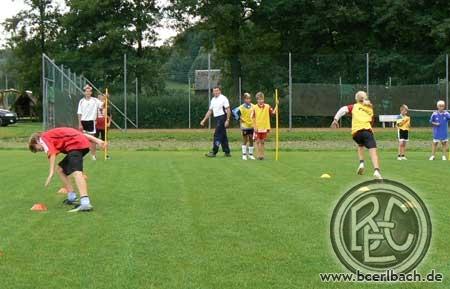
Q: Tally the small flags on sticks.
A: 0